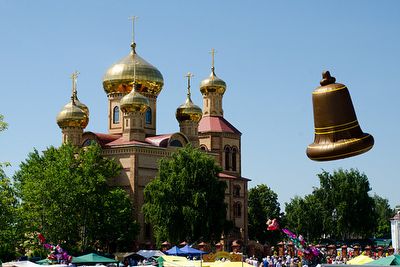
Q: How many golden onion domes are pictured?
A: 6